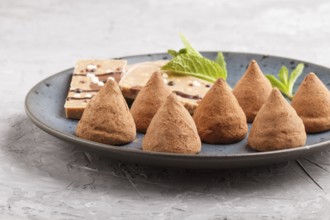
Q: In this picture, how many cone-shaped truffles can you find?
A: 7